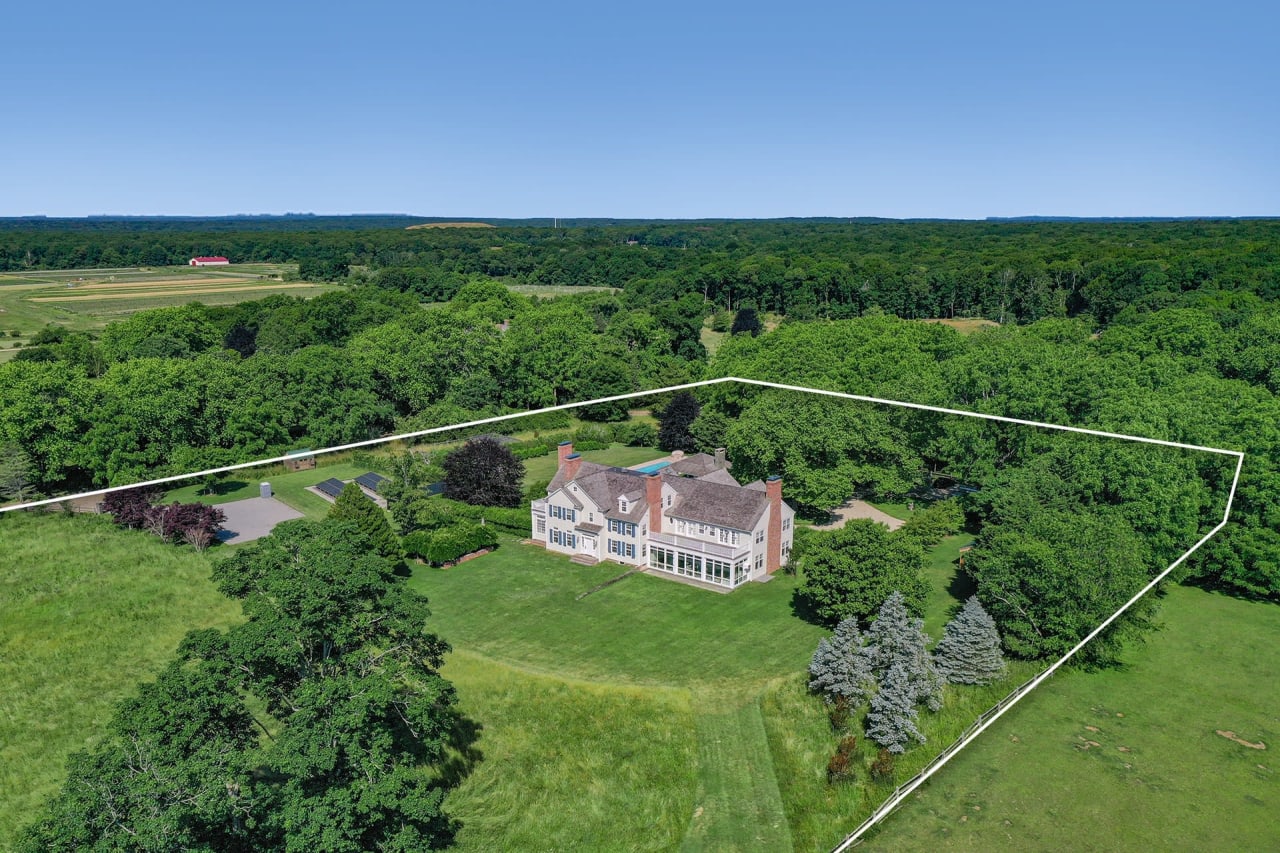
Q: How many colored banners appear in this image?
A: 0